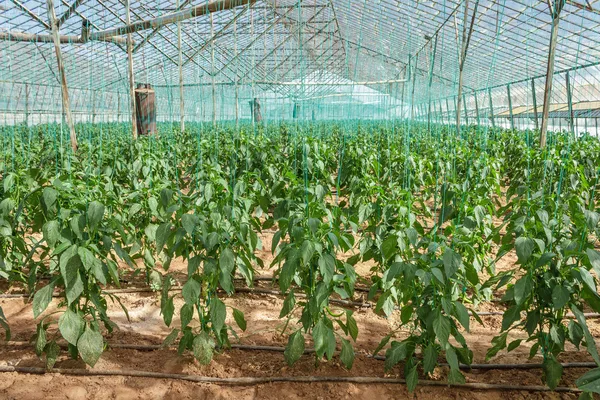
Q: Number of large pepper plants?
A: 5